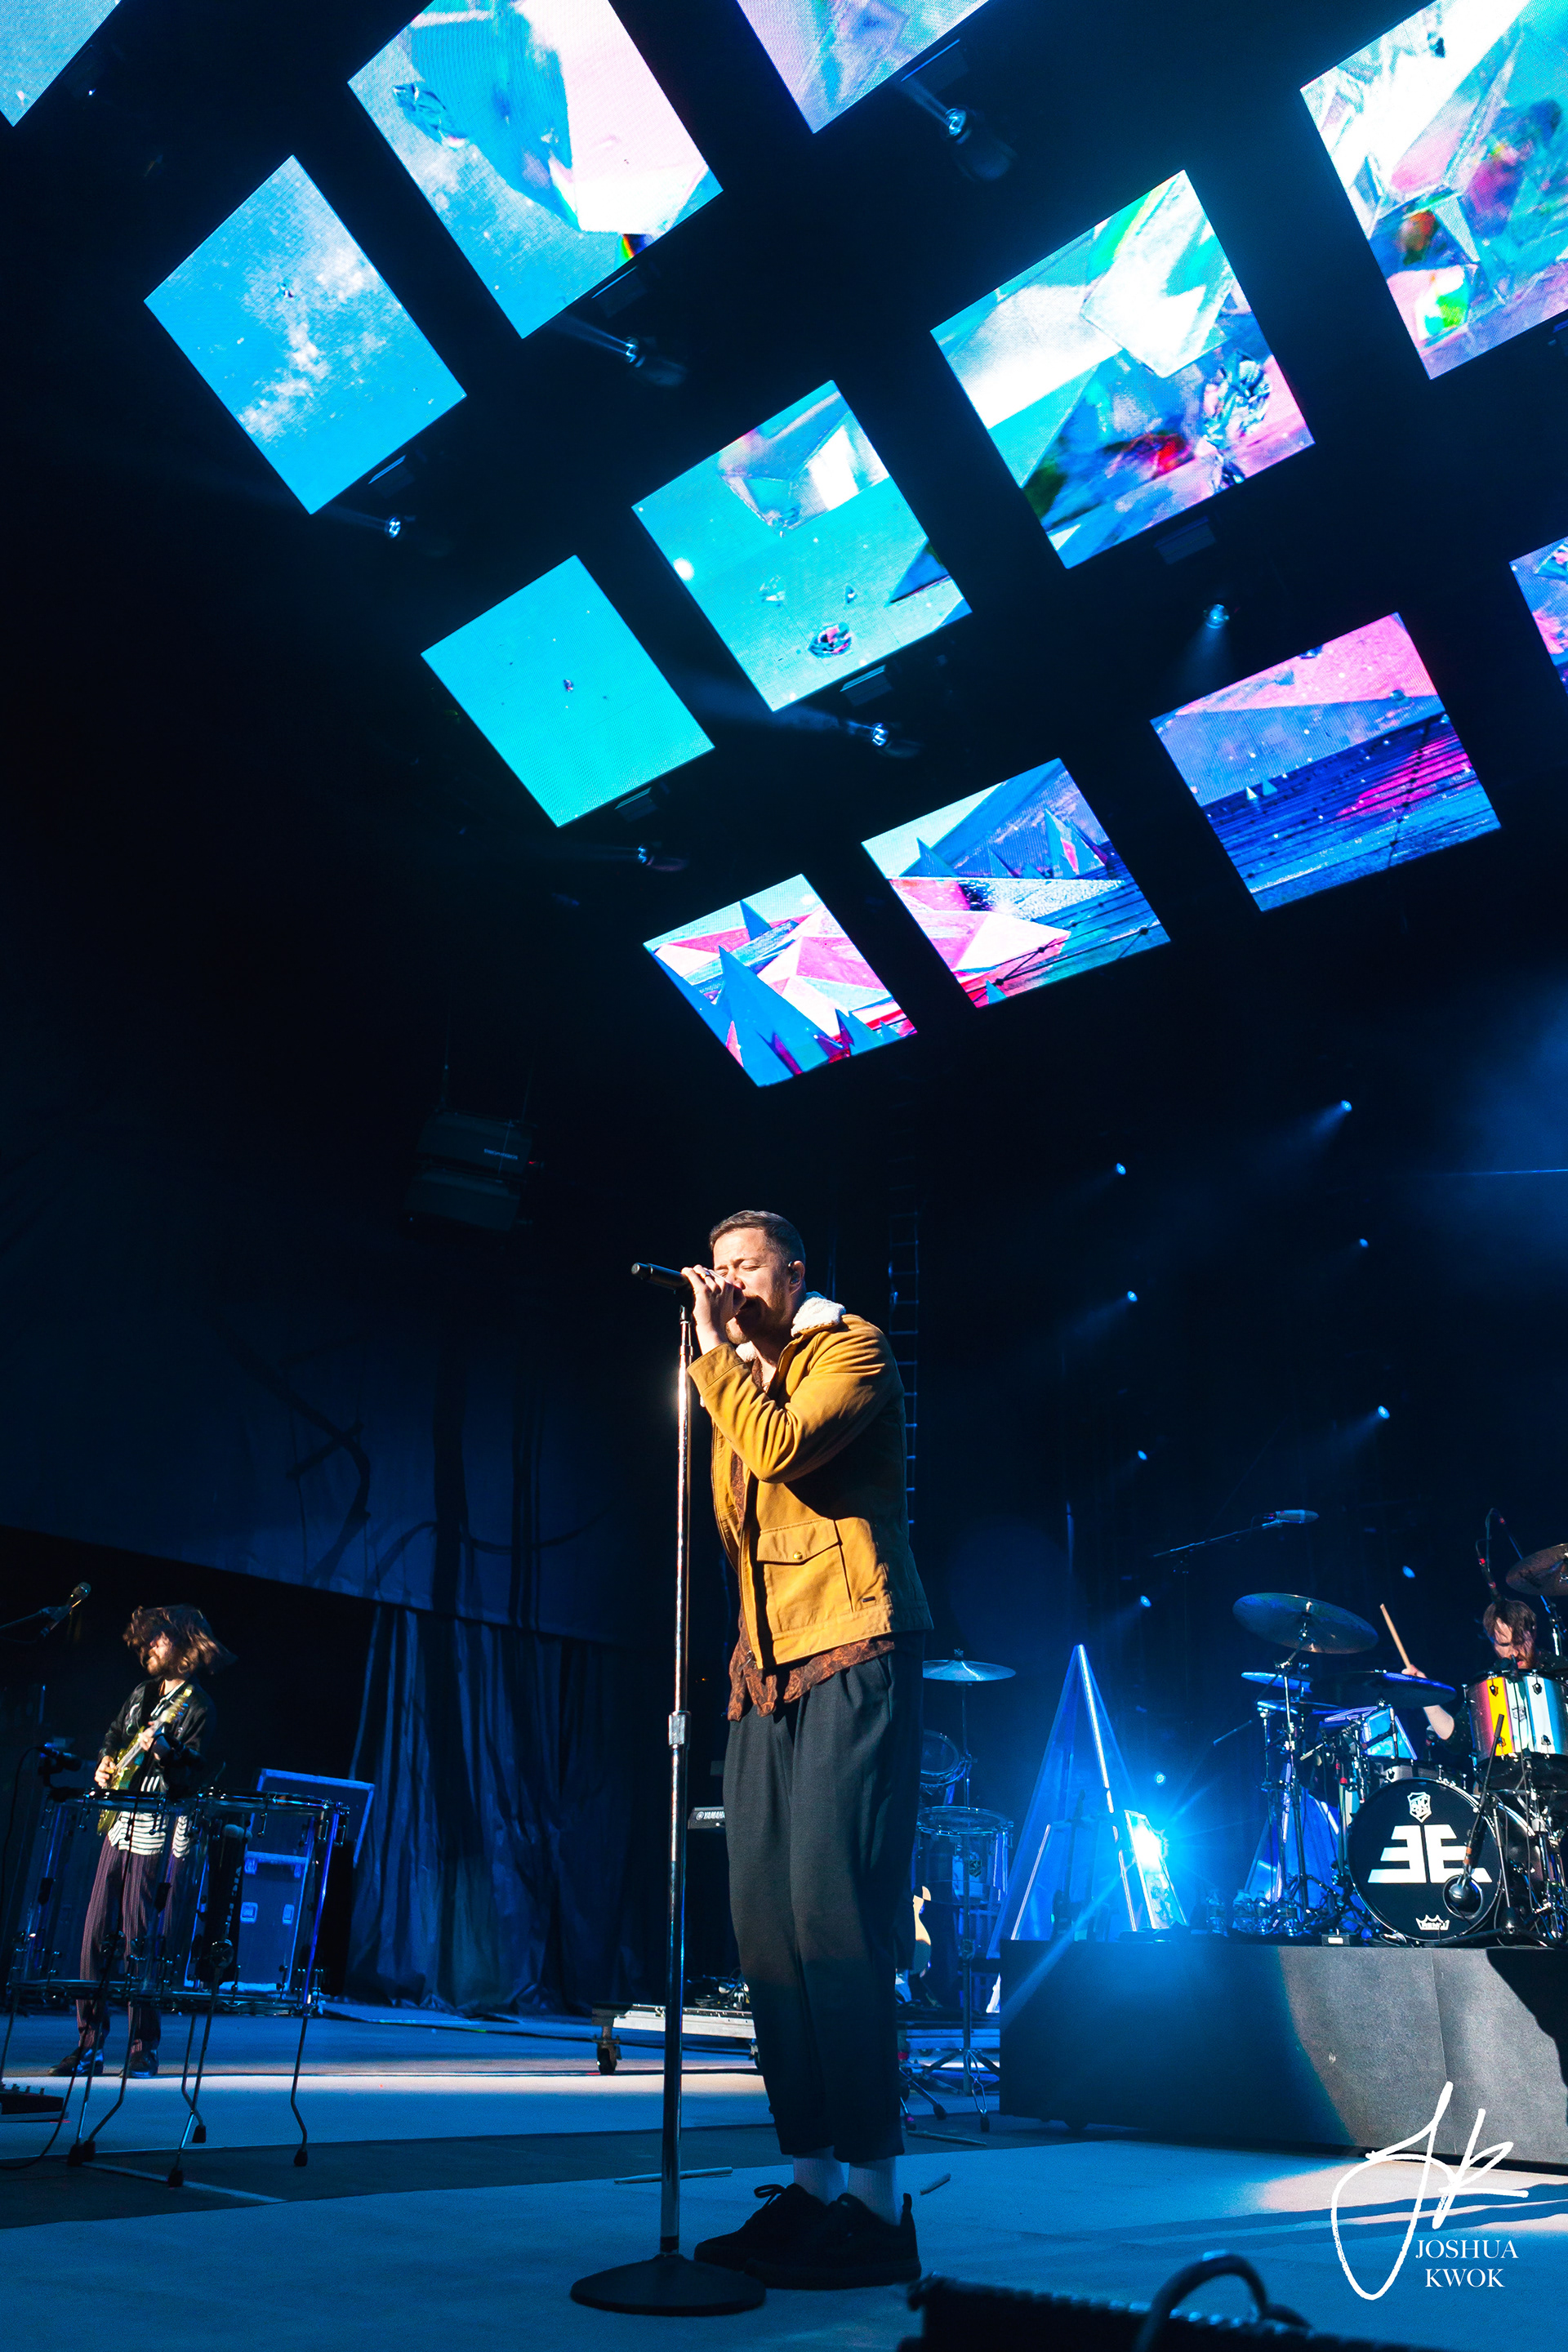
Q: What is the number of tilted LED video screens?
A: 12